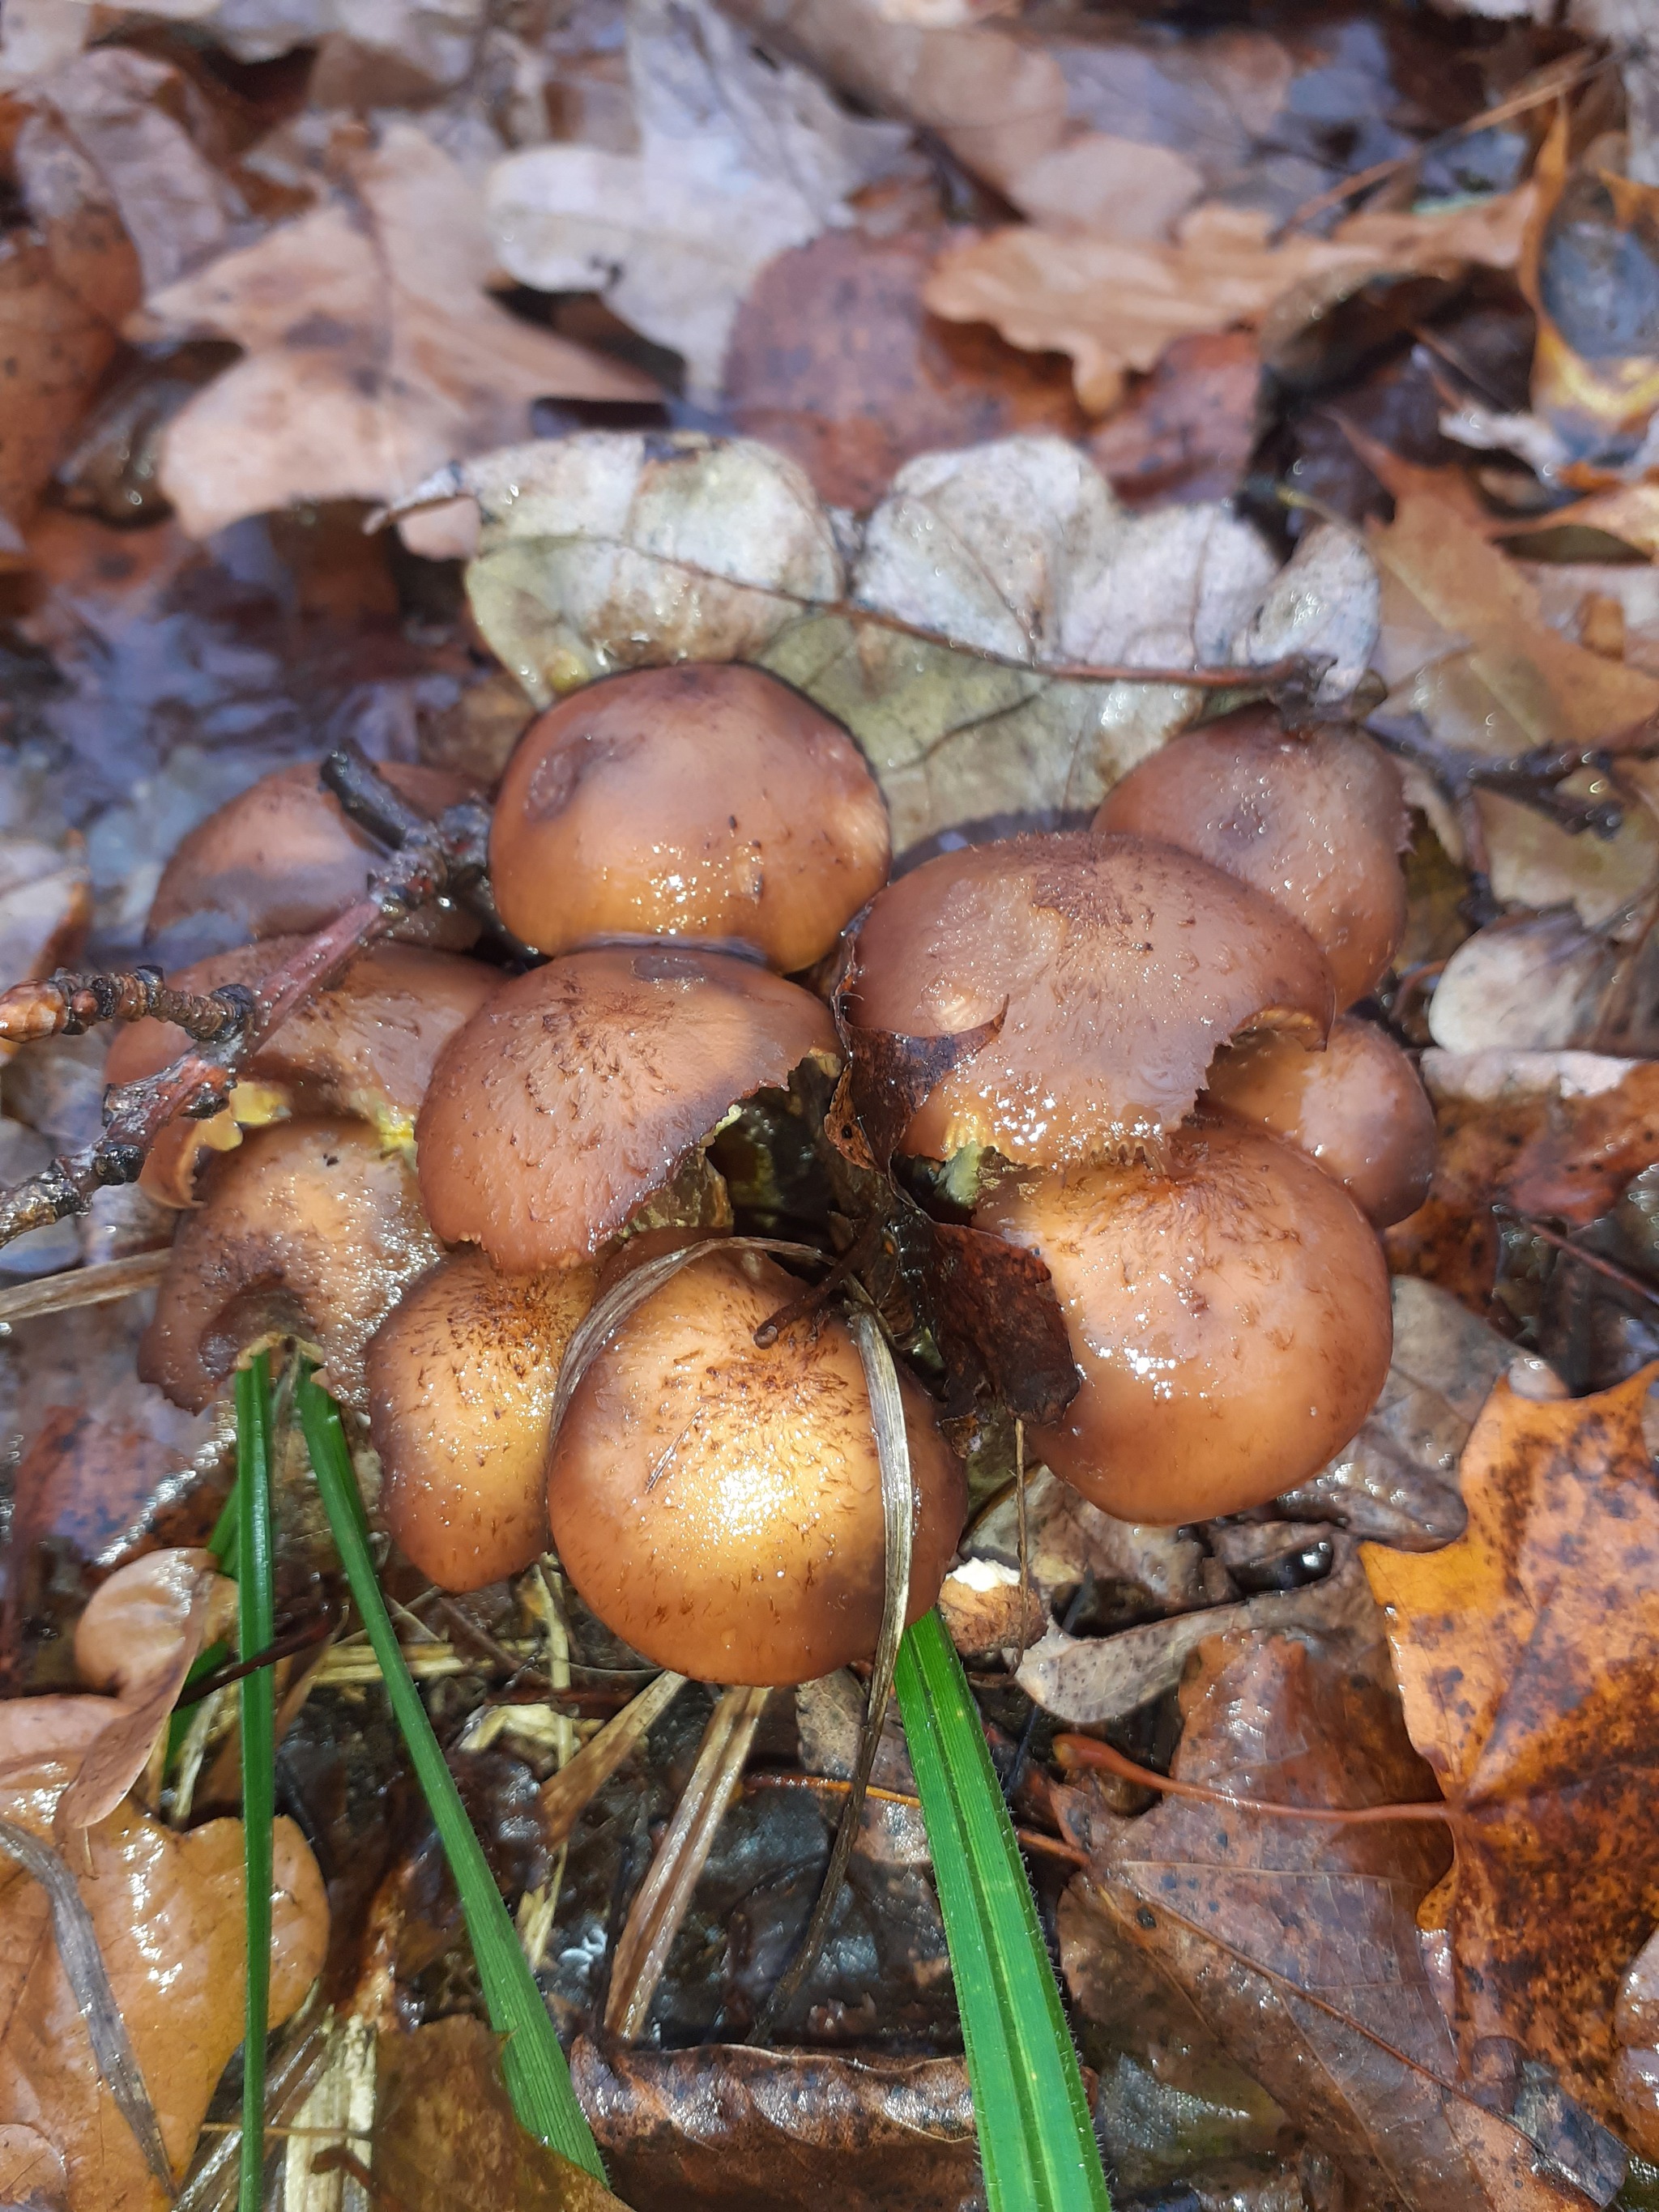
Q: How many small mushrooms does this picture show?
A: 11